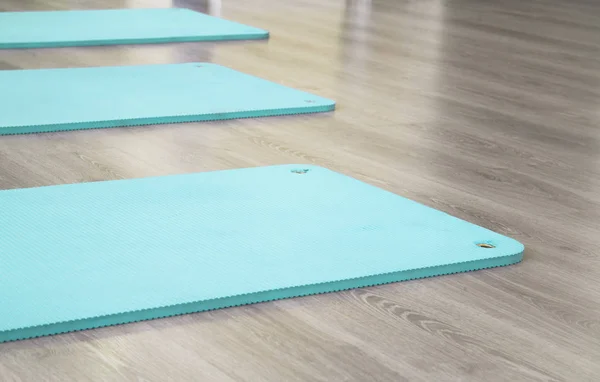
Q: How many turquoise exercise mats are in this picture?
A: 3